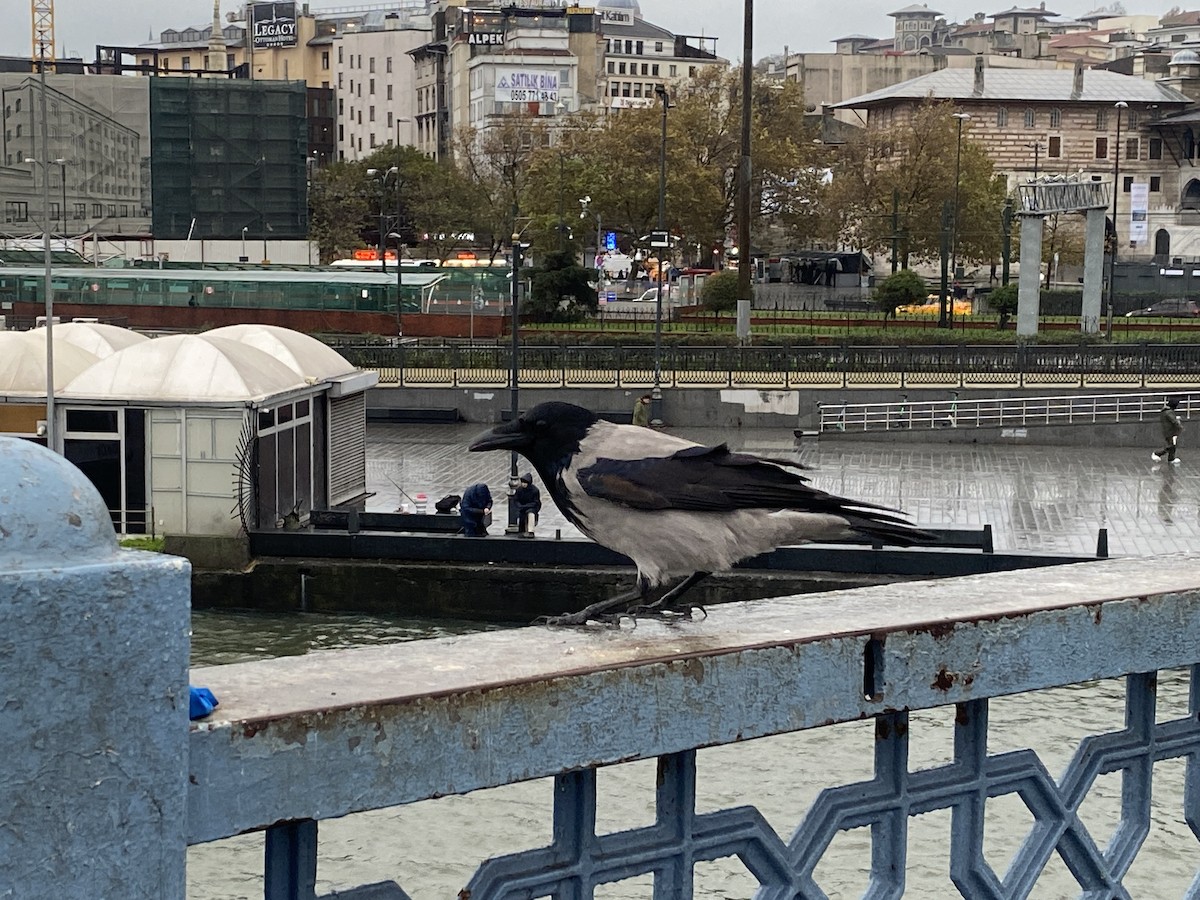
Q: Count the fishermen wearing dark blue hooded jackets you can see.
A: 2